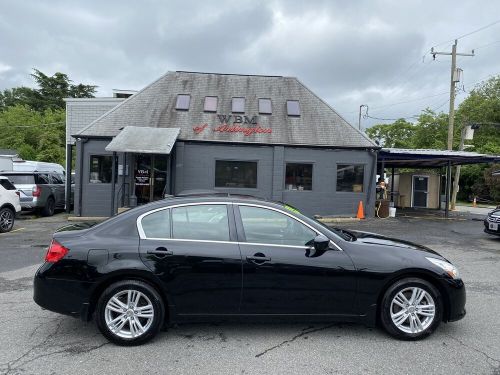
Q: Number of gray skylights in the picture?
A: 5